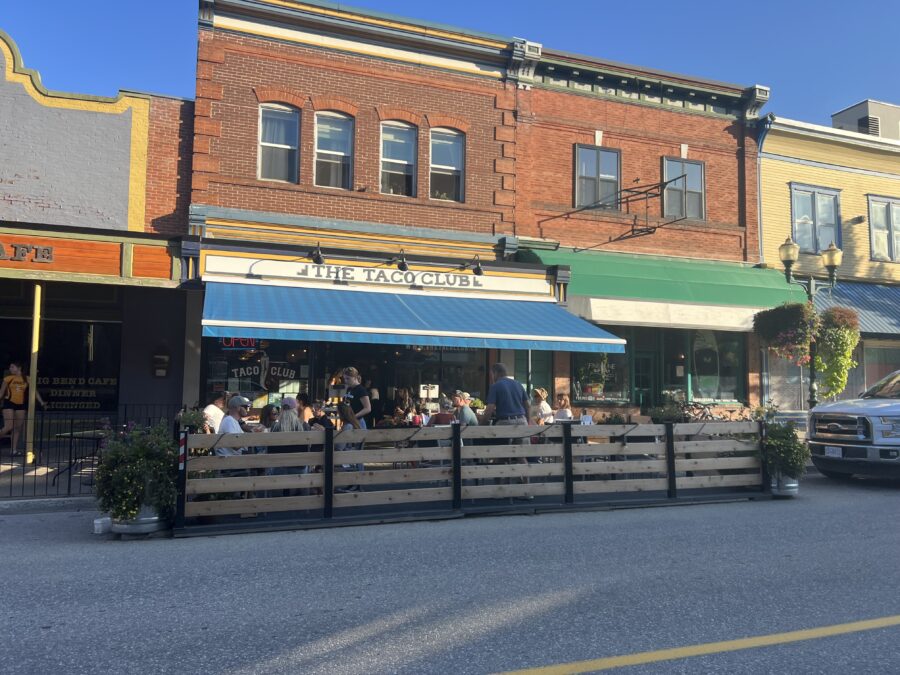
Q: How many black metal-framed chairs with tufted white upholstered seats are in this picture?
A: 0